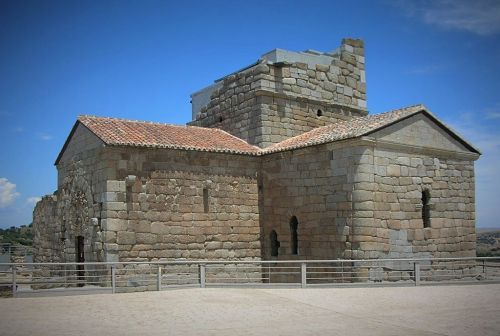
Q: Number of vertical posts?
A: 6